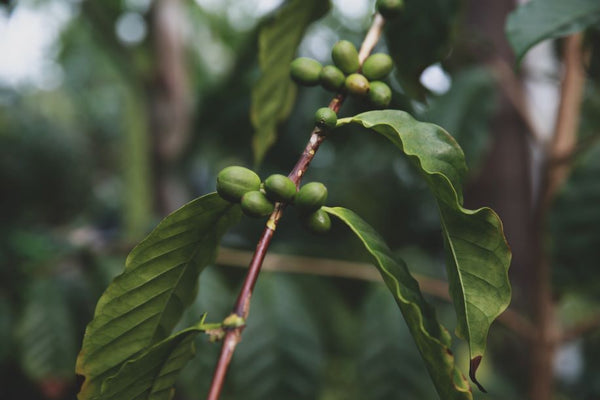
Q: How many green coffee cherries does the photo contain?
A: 13